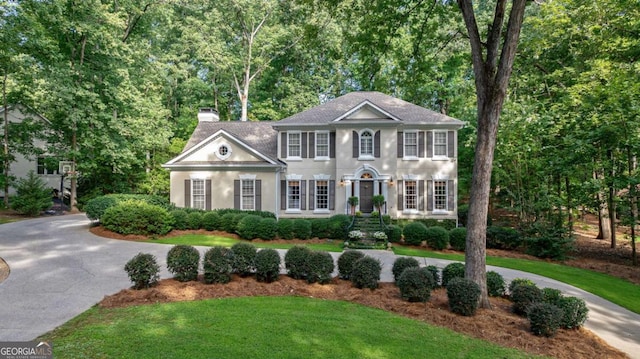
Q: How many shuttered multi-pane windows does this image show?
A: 11